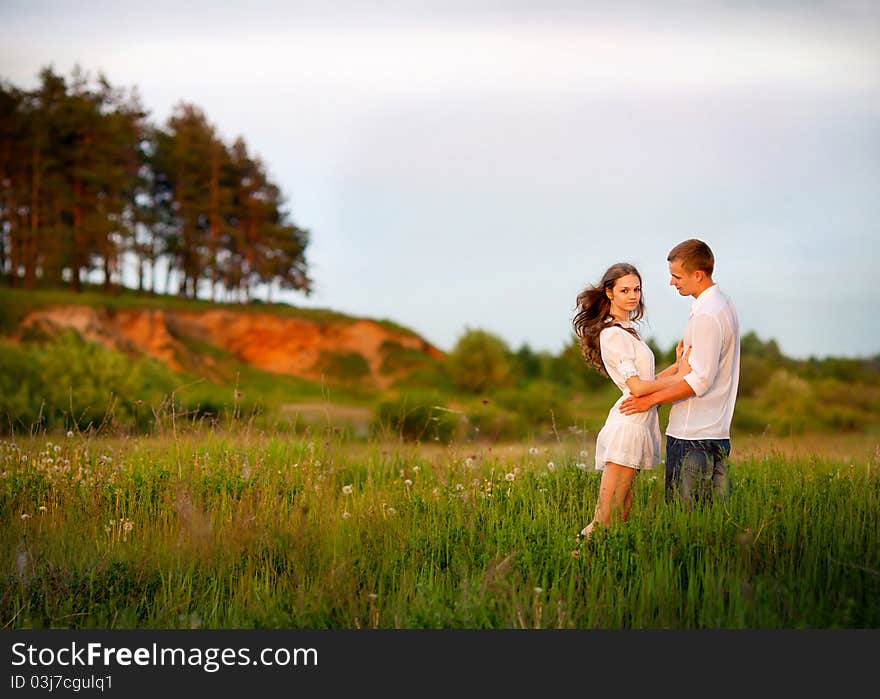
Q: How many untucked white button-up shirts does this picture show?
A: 1